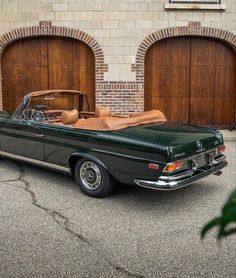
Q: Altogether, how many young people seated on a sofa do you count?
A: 0